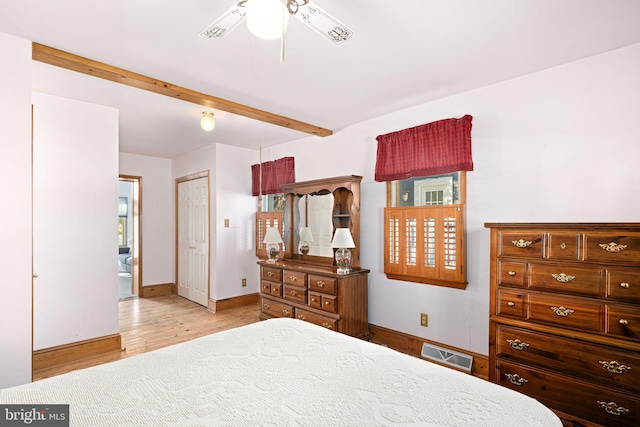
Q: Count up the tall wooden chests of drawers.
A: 1